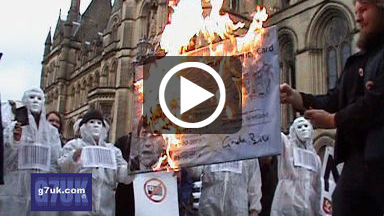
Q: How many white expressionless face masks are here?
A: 3